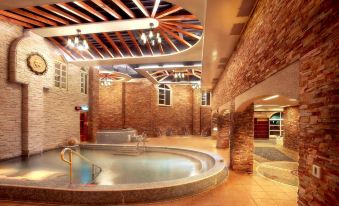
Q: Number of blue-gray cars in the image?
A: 0